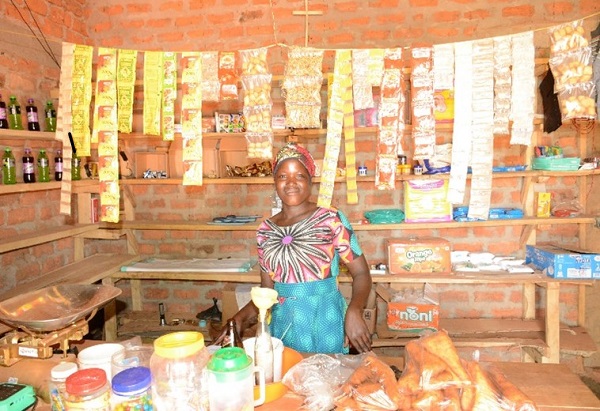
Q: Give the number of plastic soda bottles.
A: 9